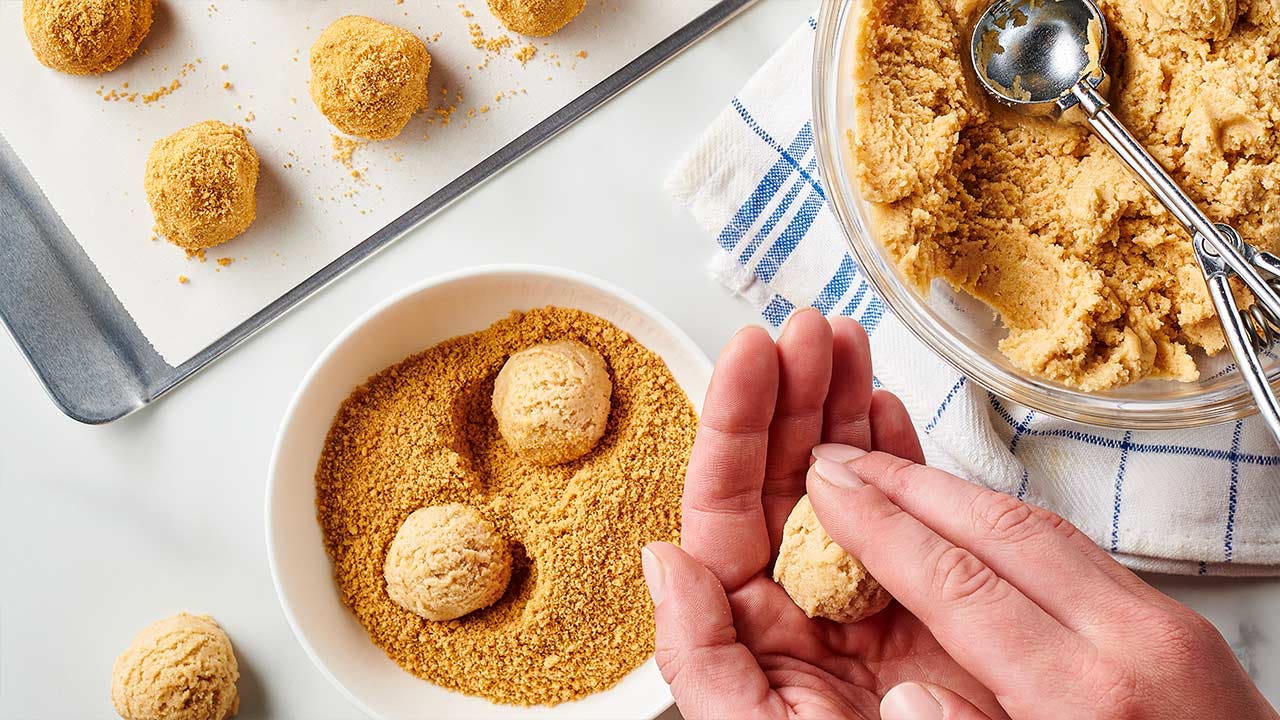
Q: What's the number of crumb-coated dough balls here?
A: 4